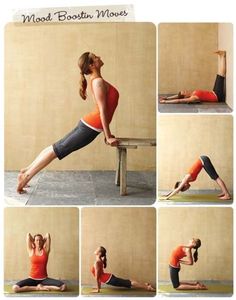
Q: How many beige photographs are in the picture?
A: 6